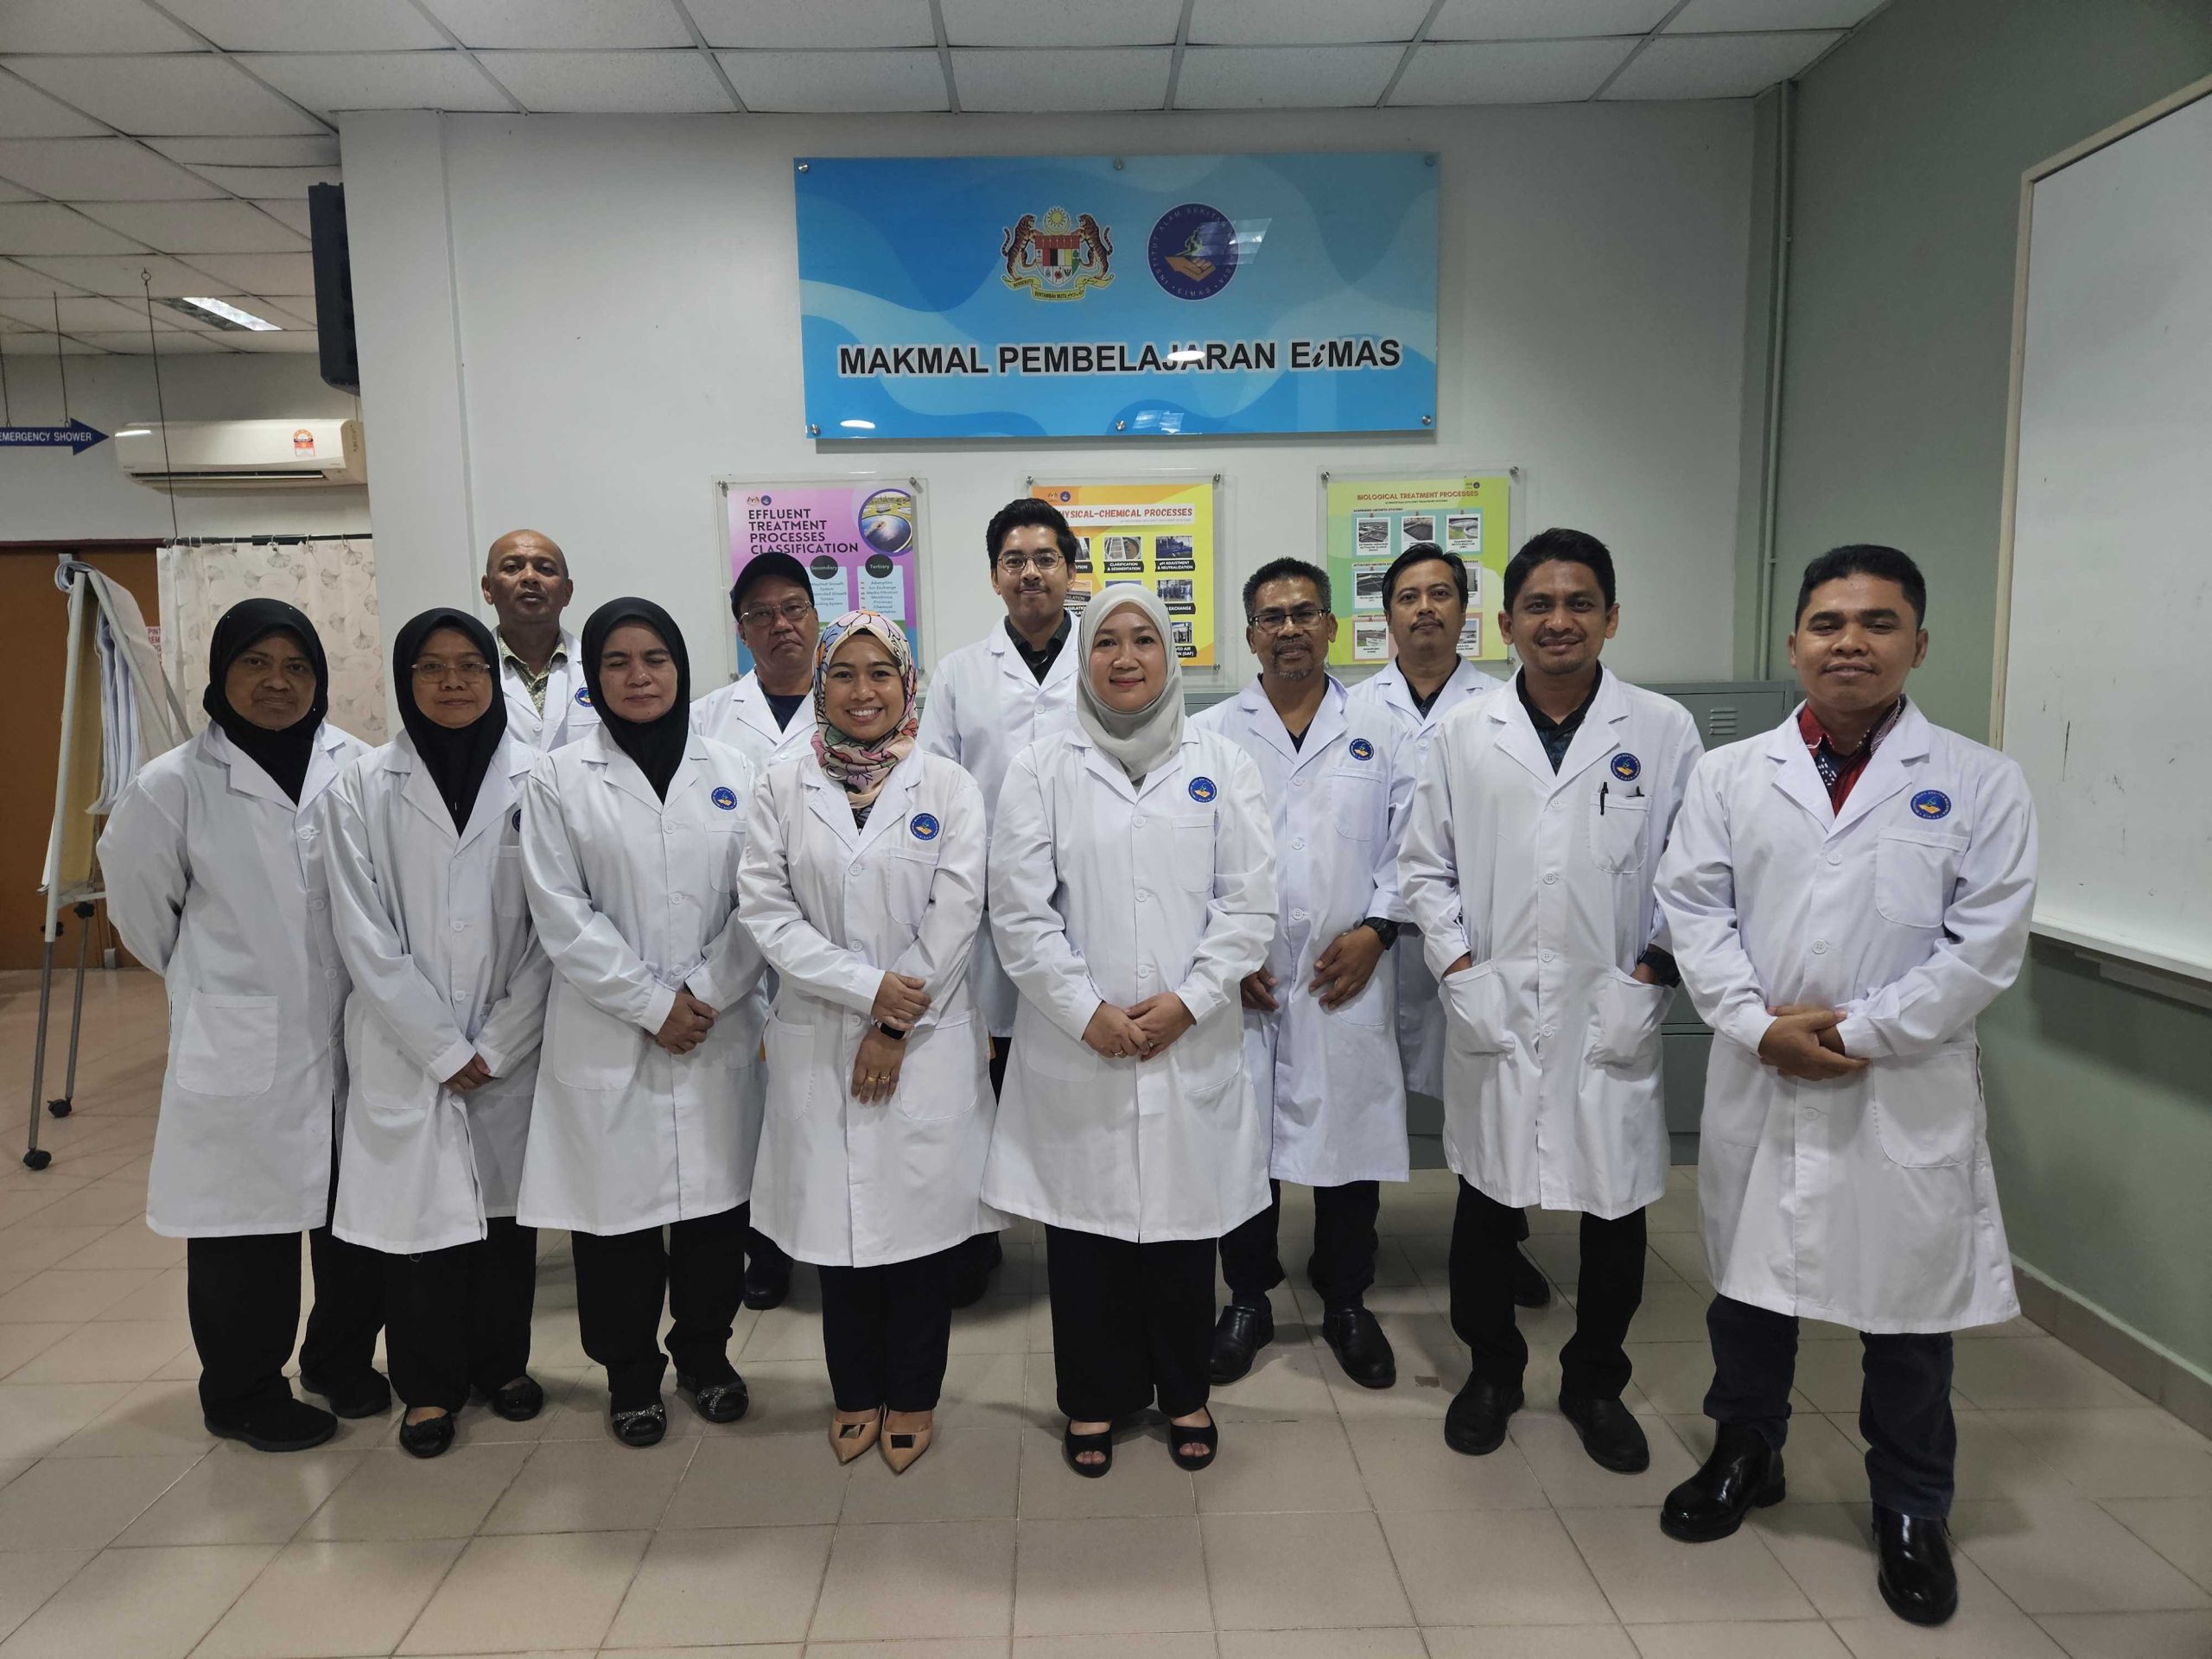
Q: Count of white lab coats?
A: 12